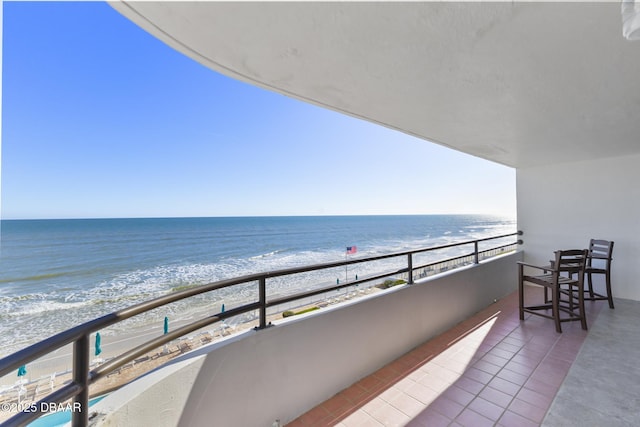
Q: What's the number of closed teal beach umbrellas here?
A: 6